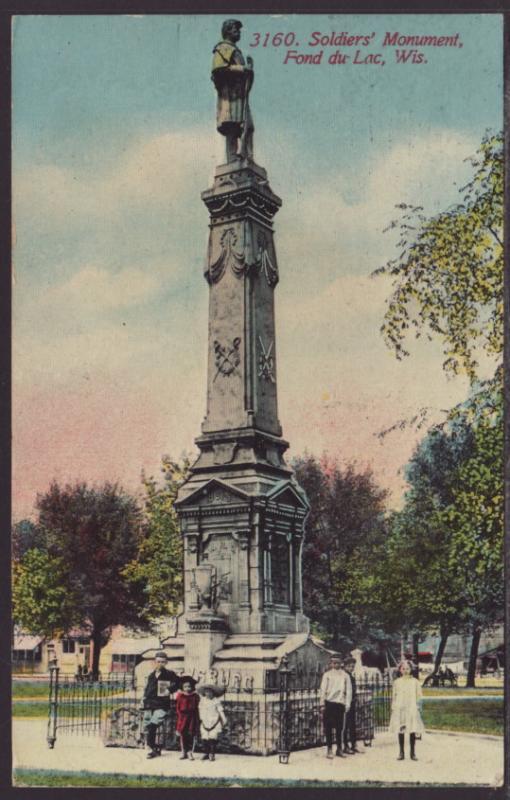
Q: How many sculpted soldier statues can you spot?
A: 1